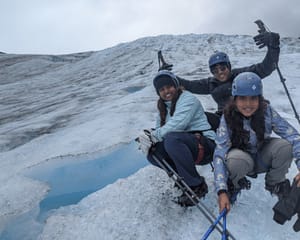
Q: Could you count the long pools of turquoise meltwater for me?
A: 1